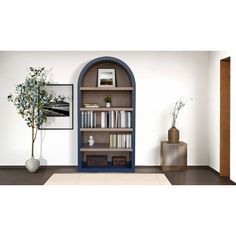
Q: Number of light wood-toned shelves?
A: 4